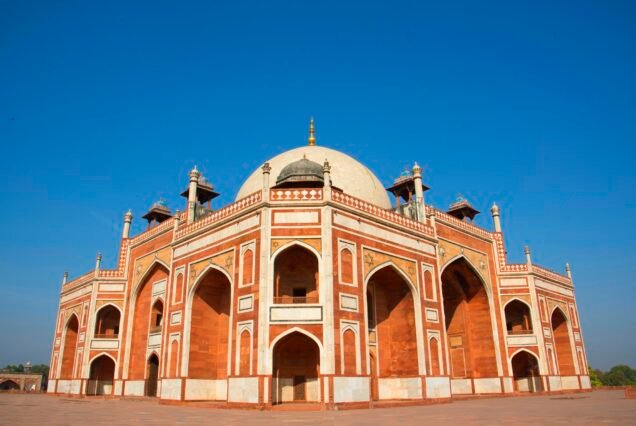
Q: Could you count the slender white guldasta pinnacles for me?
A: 12